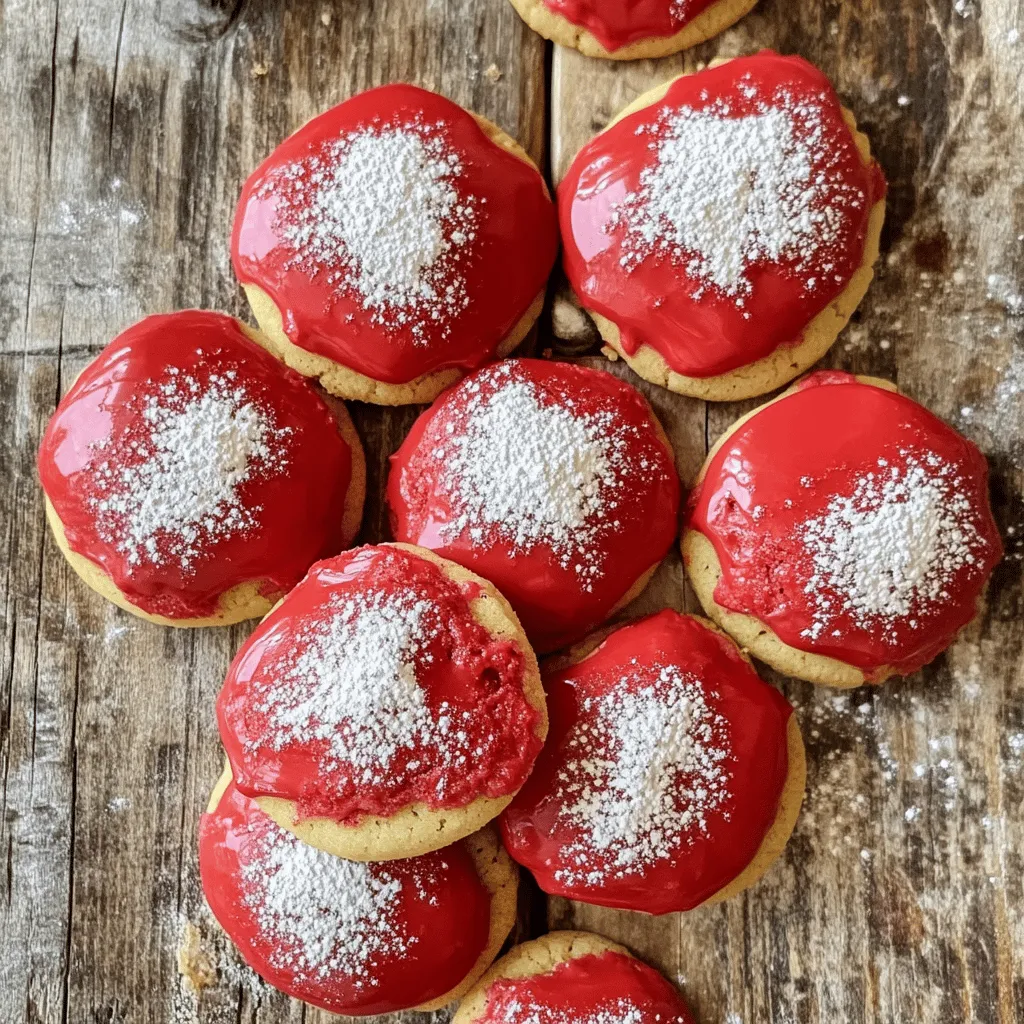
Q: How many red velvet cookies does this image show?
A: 10